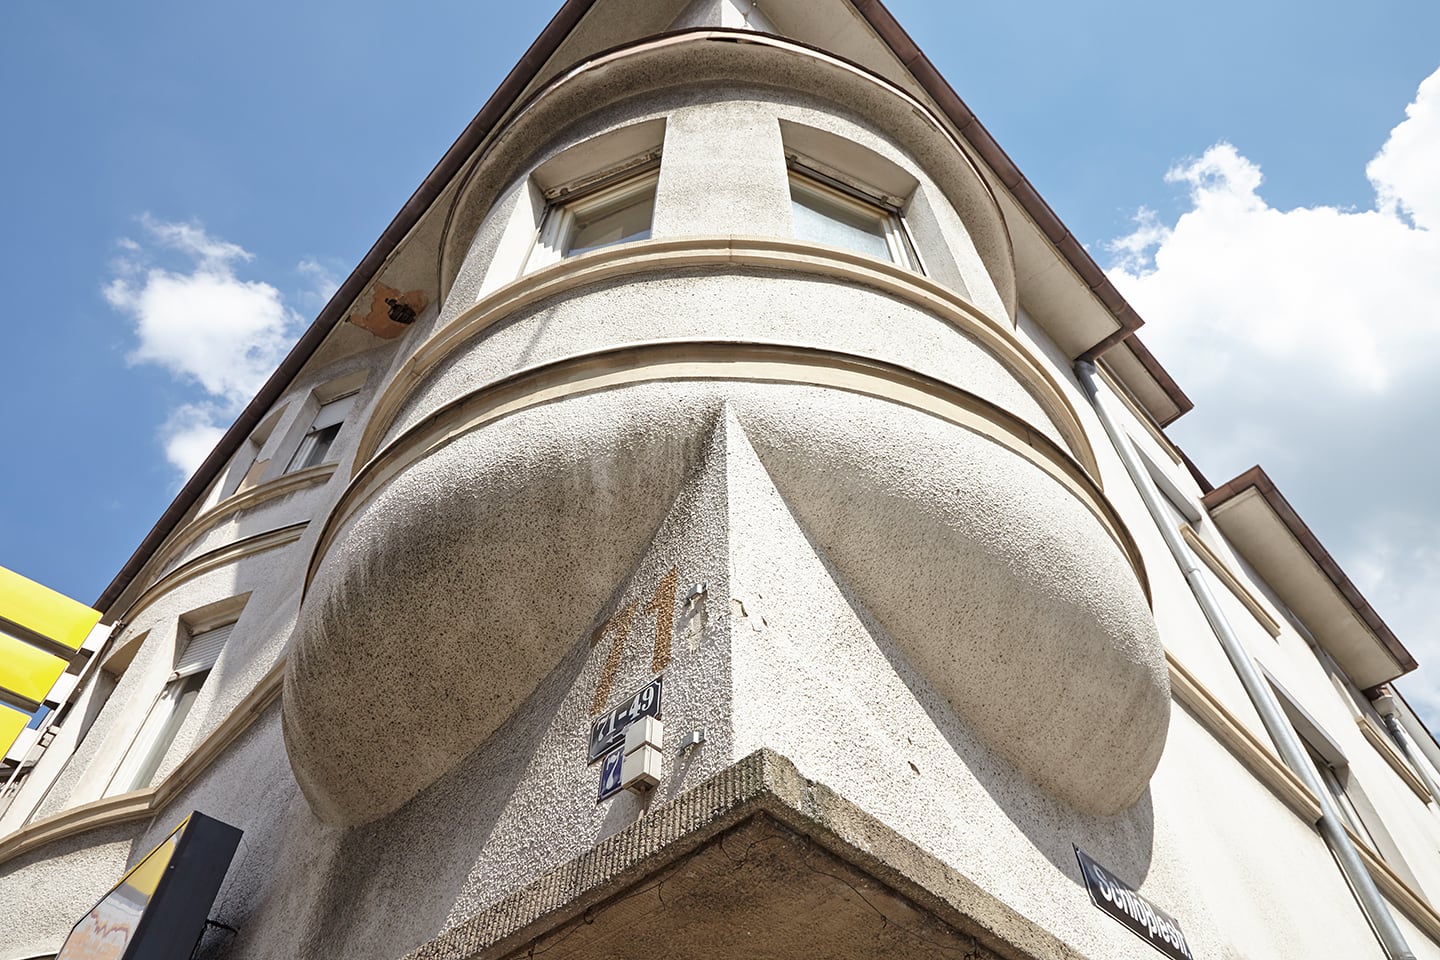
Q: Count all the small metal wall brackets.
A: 2